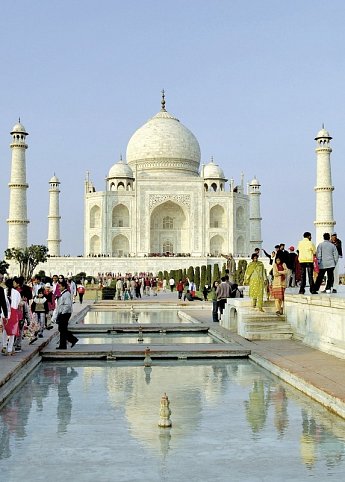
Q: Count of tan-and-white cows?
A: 0